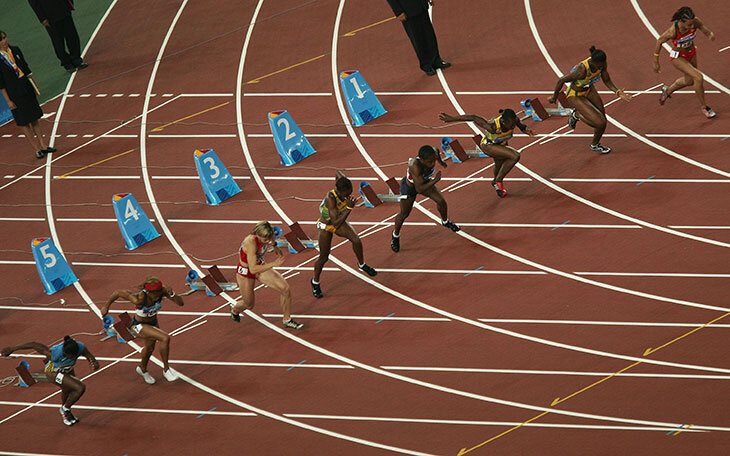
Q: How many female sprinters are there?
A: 8